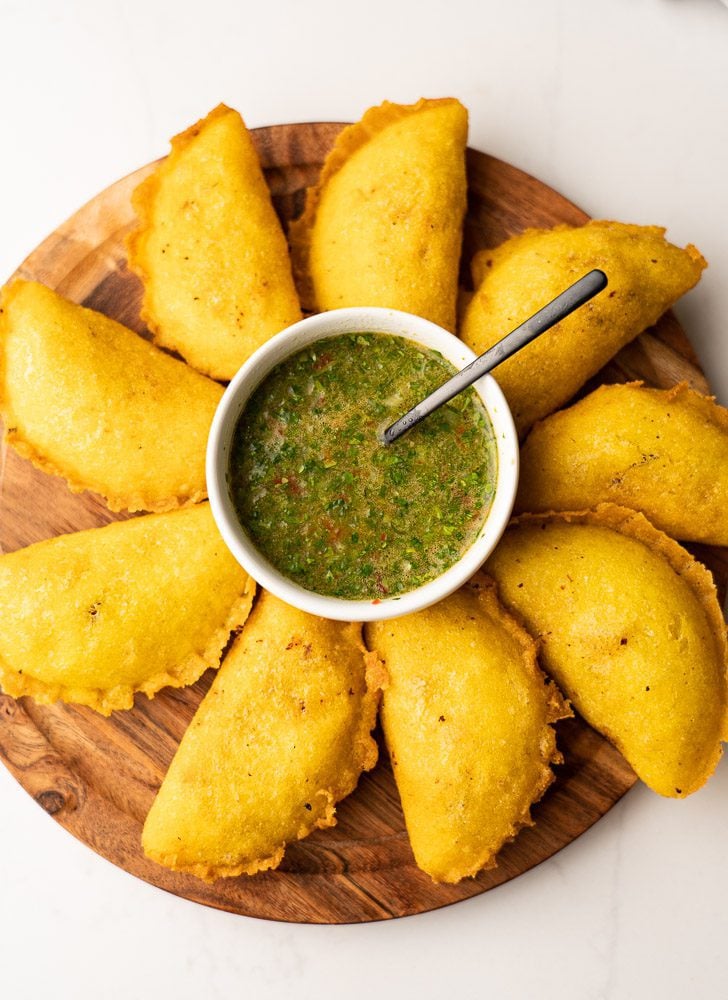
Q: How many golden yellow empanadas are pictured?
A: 9